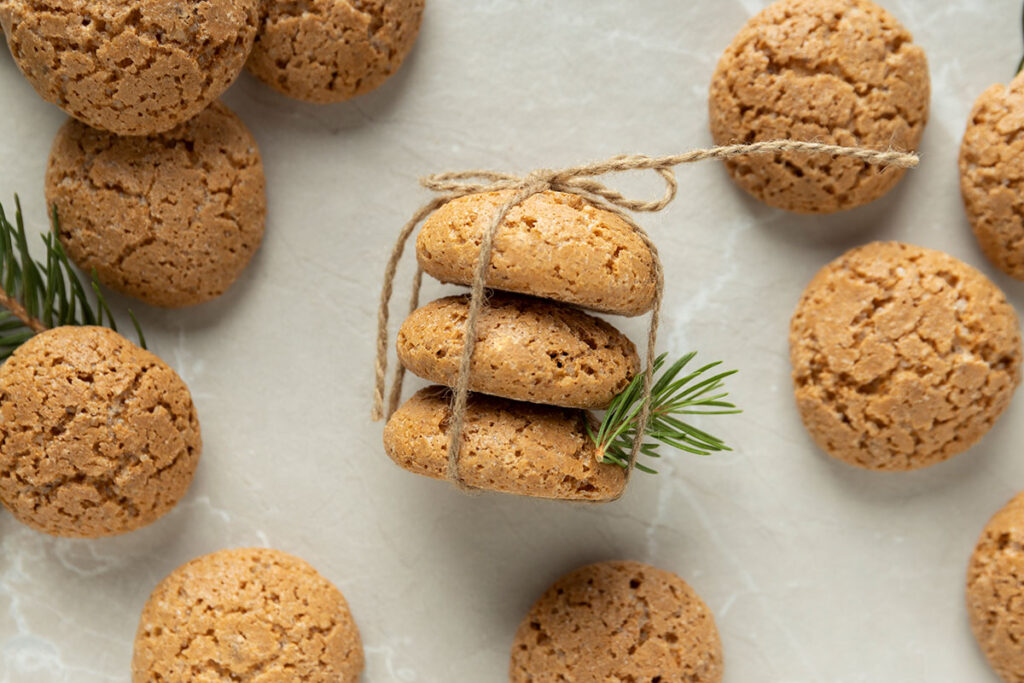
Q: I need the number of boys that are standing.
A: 0